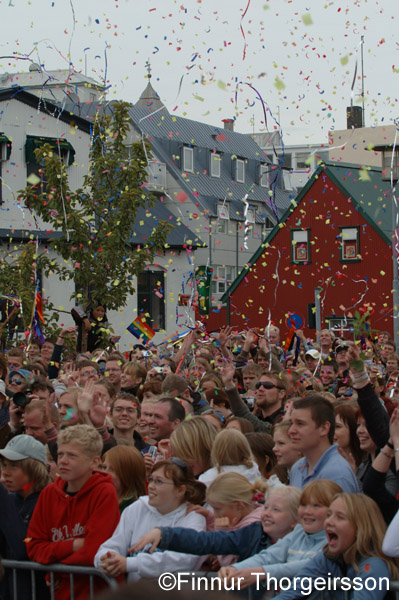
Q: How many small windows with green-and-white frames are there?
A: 2